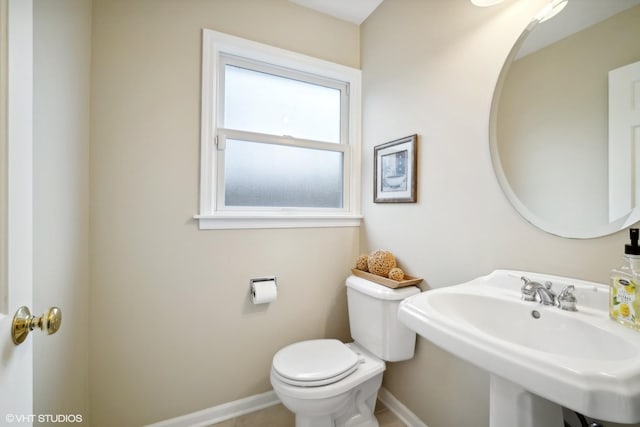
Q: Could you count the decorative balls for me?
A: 3